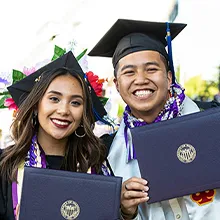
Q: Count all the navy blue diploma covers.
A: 2